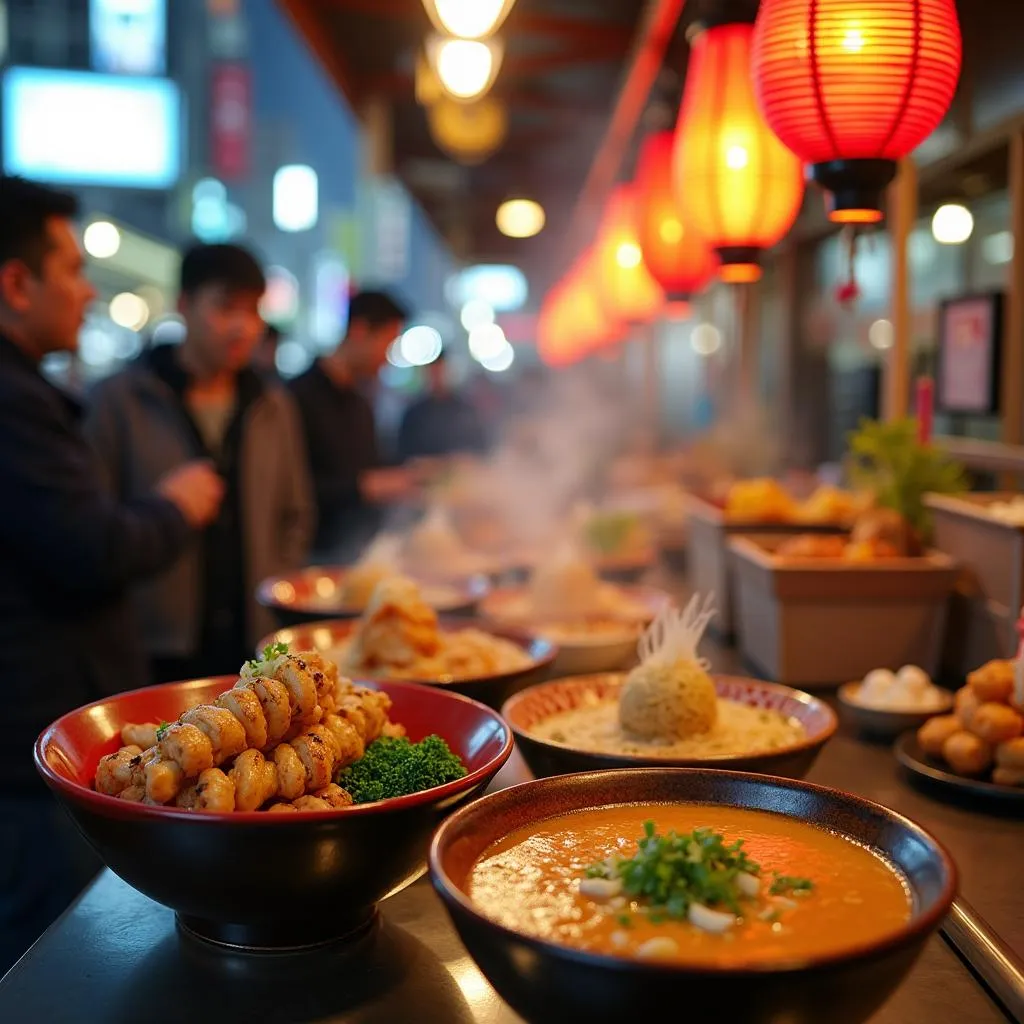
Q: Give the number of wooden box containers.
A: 3